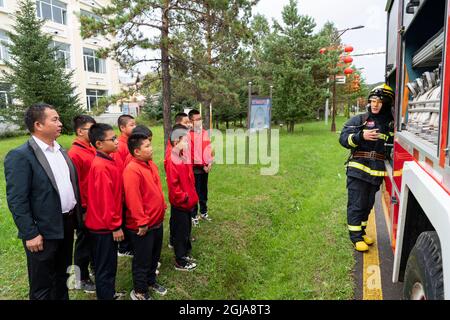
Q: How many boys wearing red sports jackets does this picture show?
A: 8